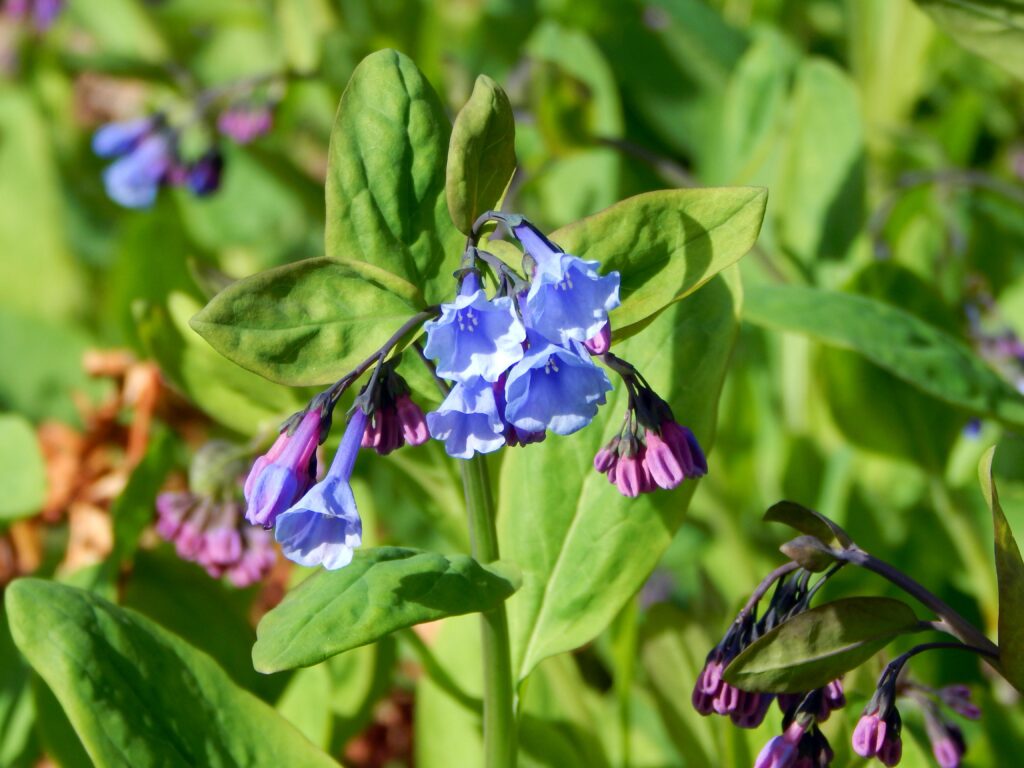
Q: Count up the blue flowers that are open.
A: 5